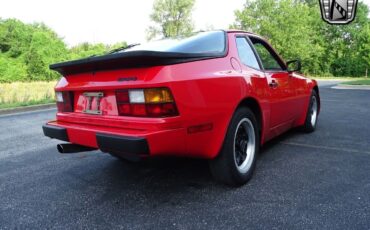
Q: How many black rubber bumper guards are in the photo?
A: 2